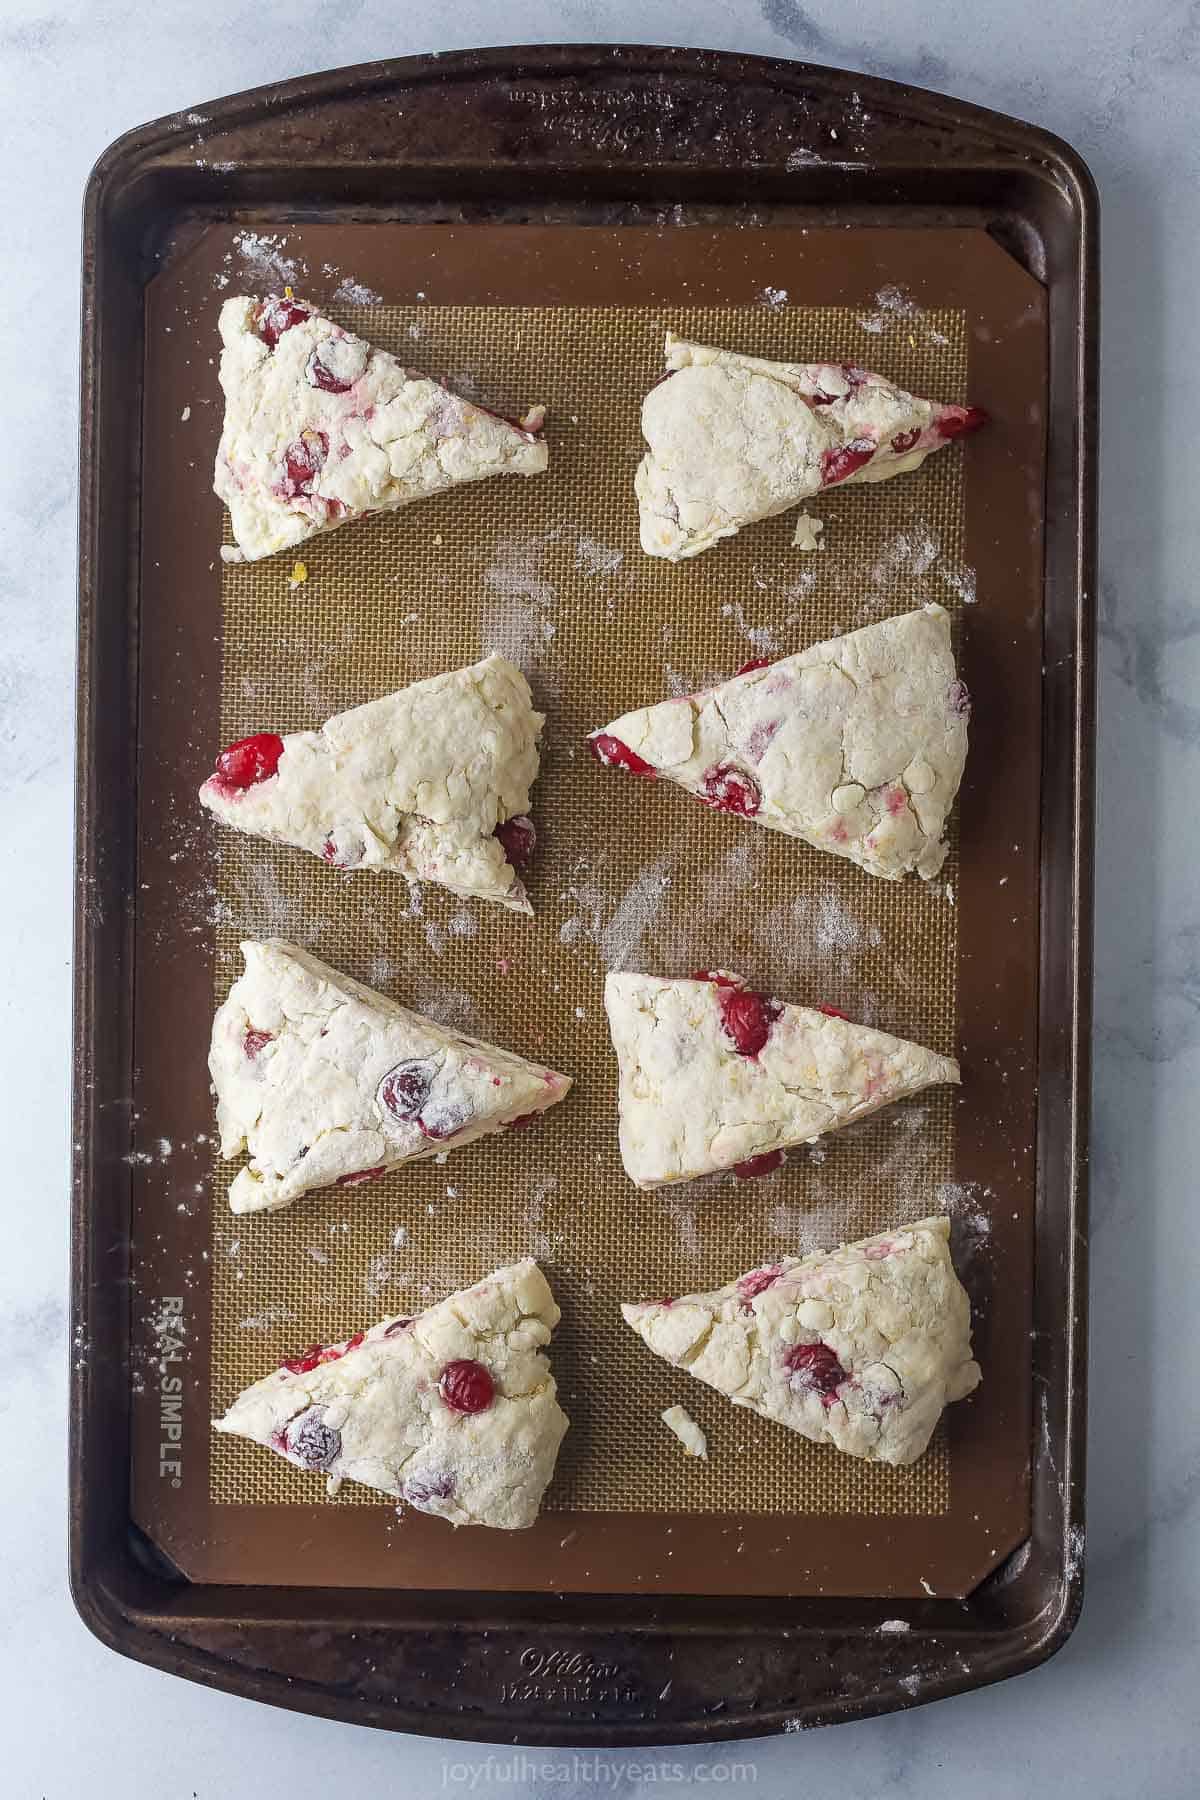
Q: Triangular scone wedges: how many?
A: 8